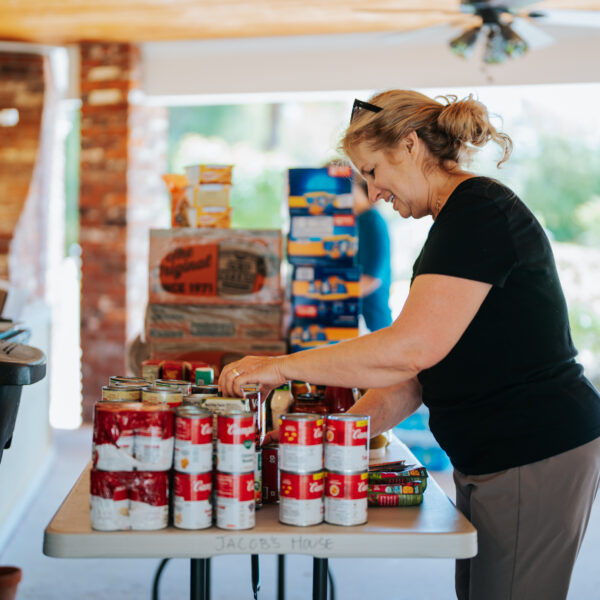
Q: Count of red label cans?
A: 12